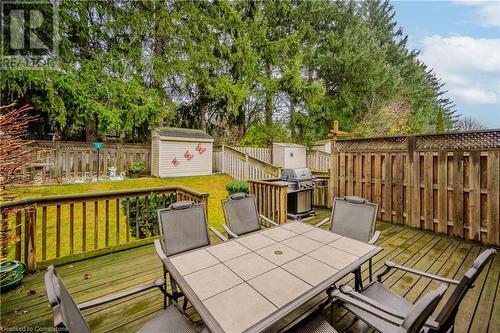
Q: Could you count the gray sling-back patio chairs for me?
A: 6